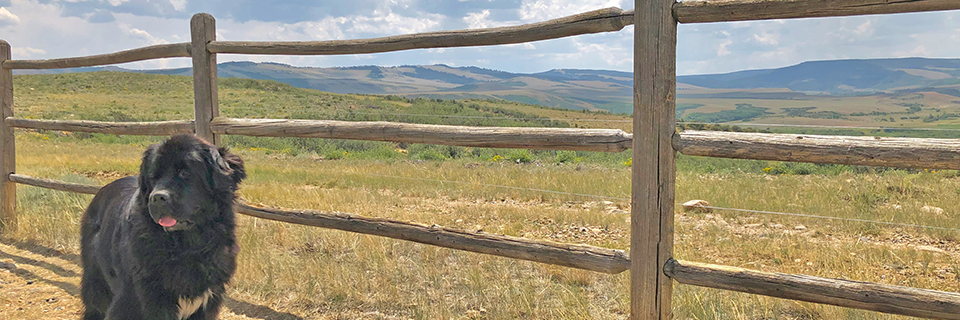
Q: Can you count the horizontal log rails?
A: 9